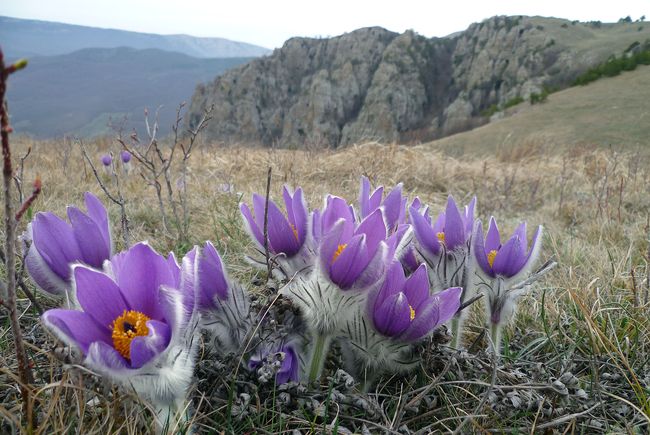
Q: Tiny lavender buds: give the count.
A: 2